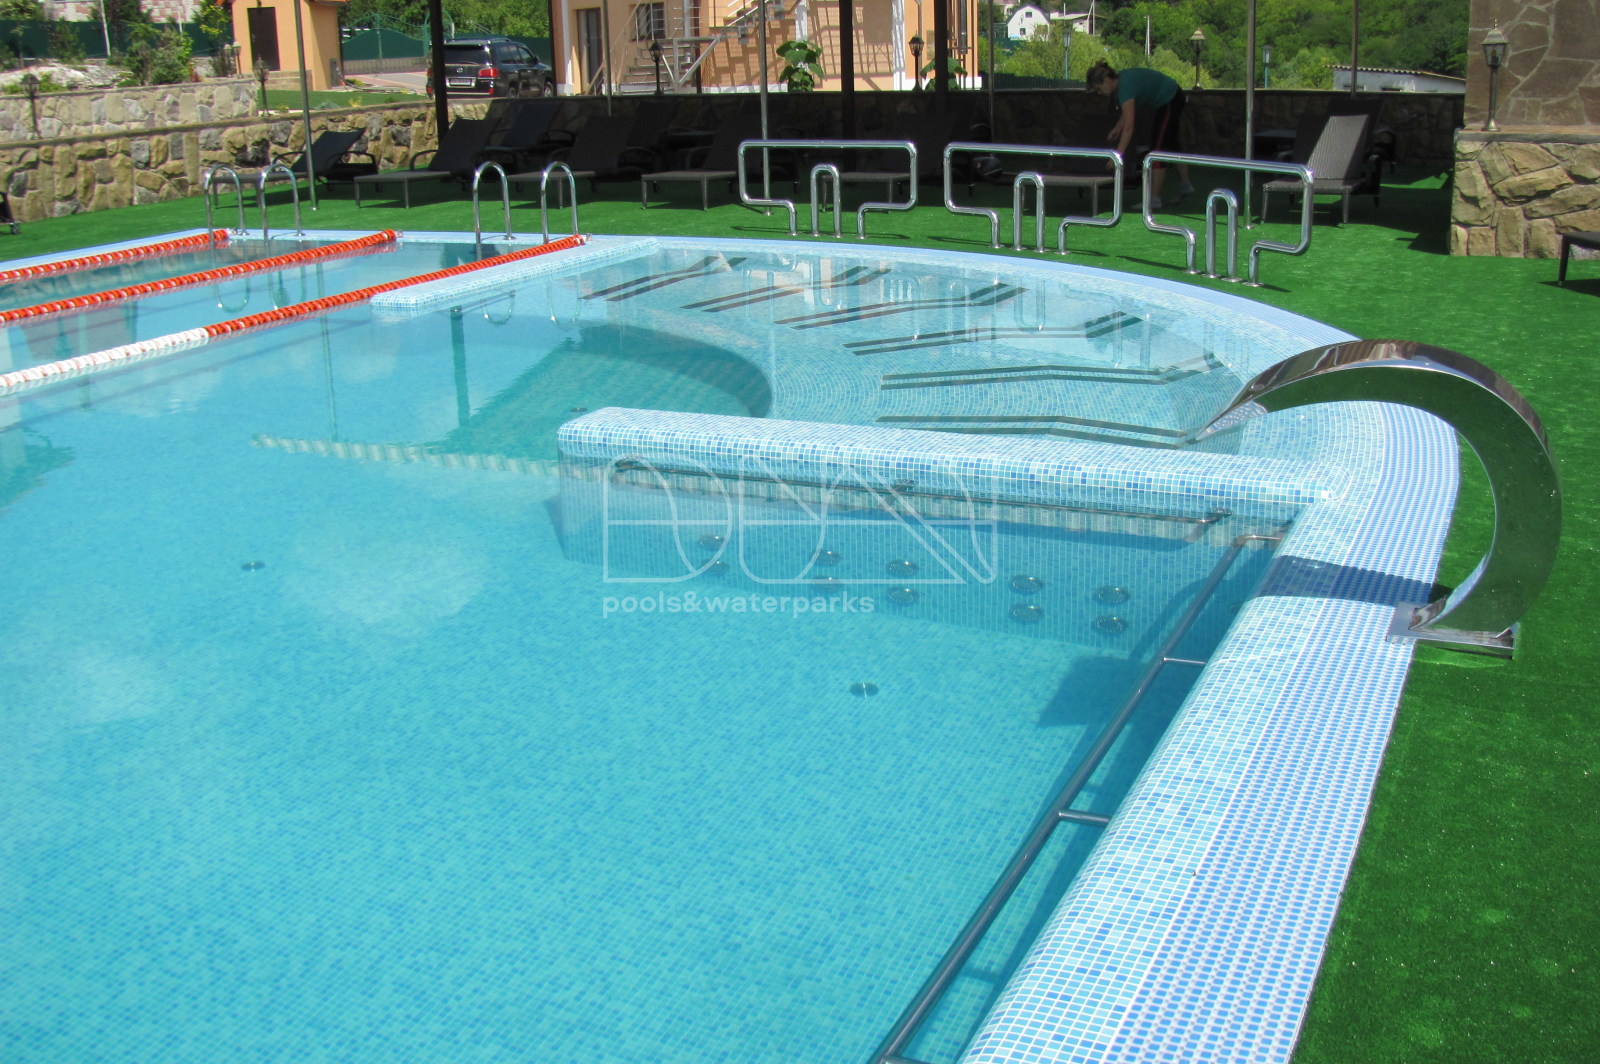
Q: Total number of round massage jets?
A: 10